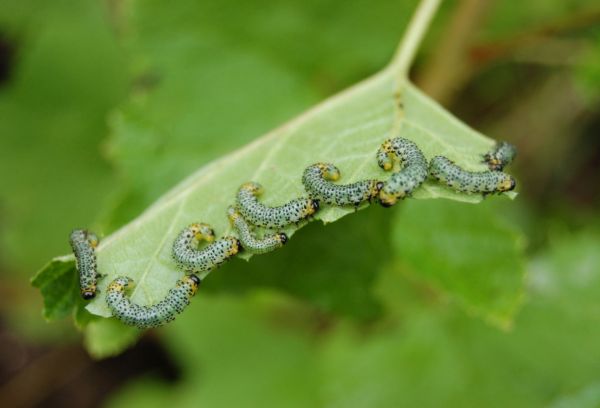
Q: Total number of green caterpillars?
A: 9